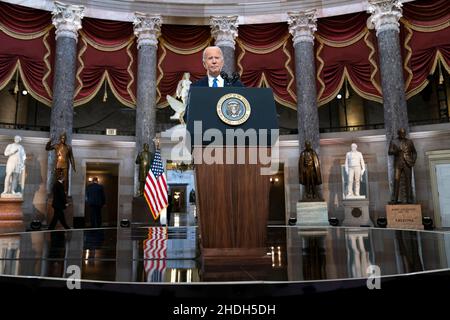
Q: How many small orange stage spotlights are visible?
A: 0